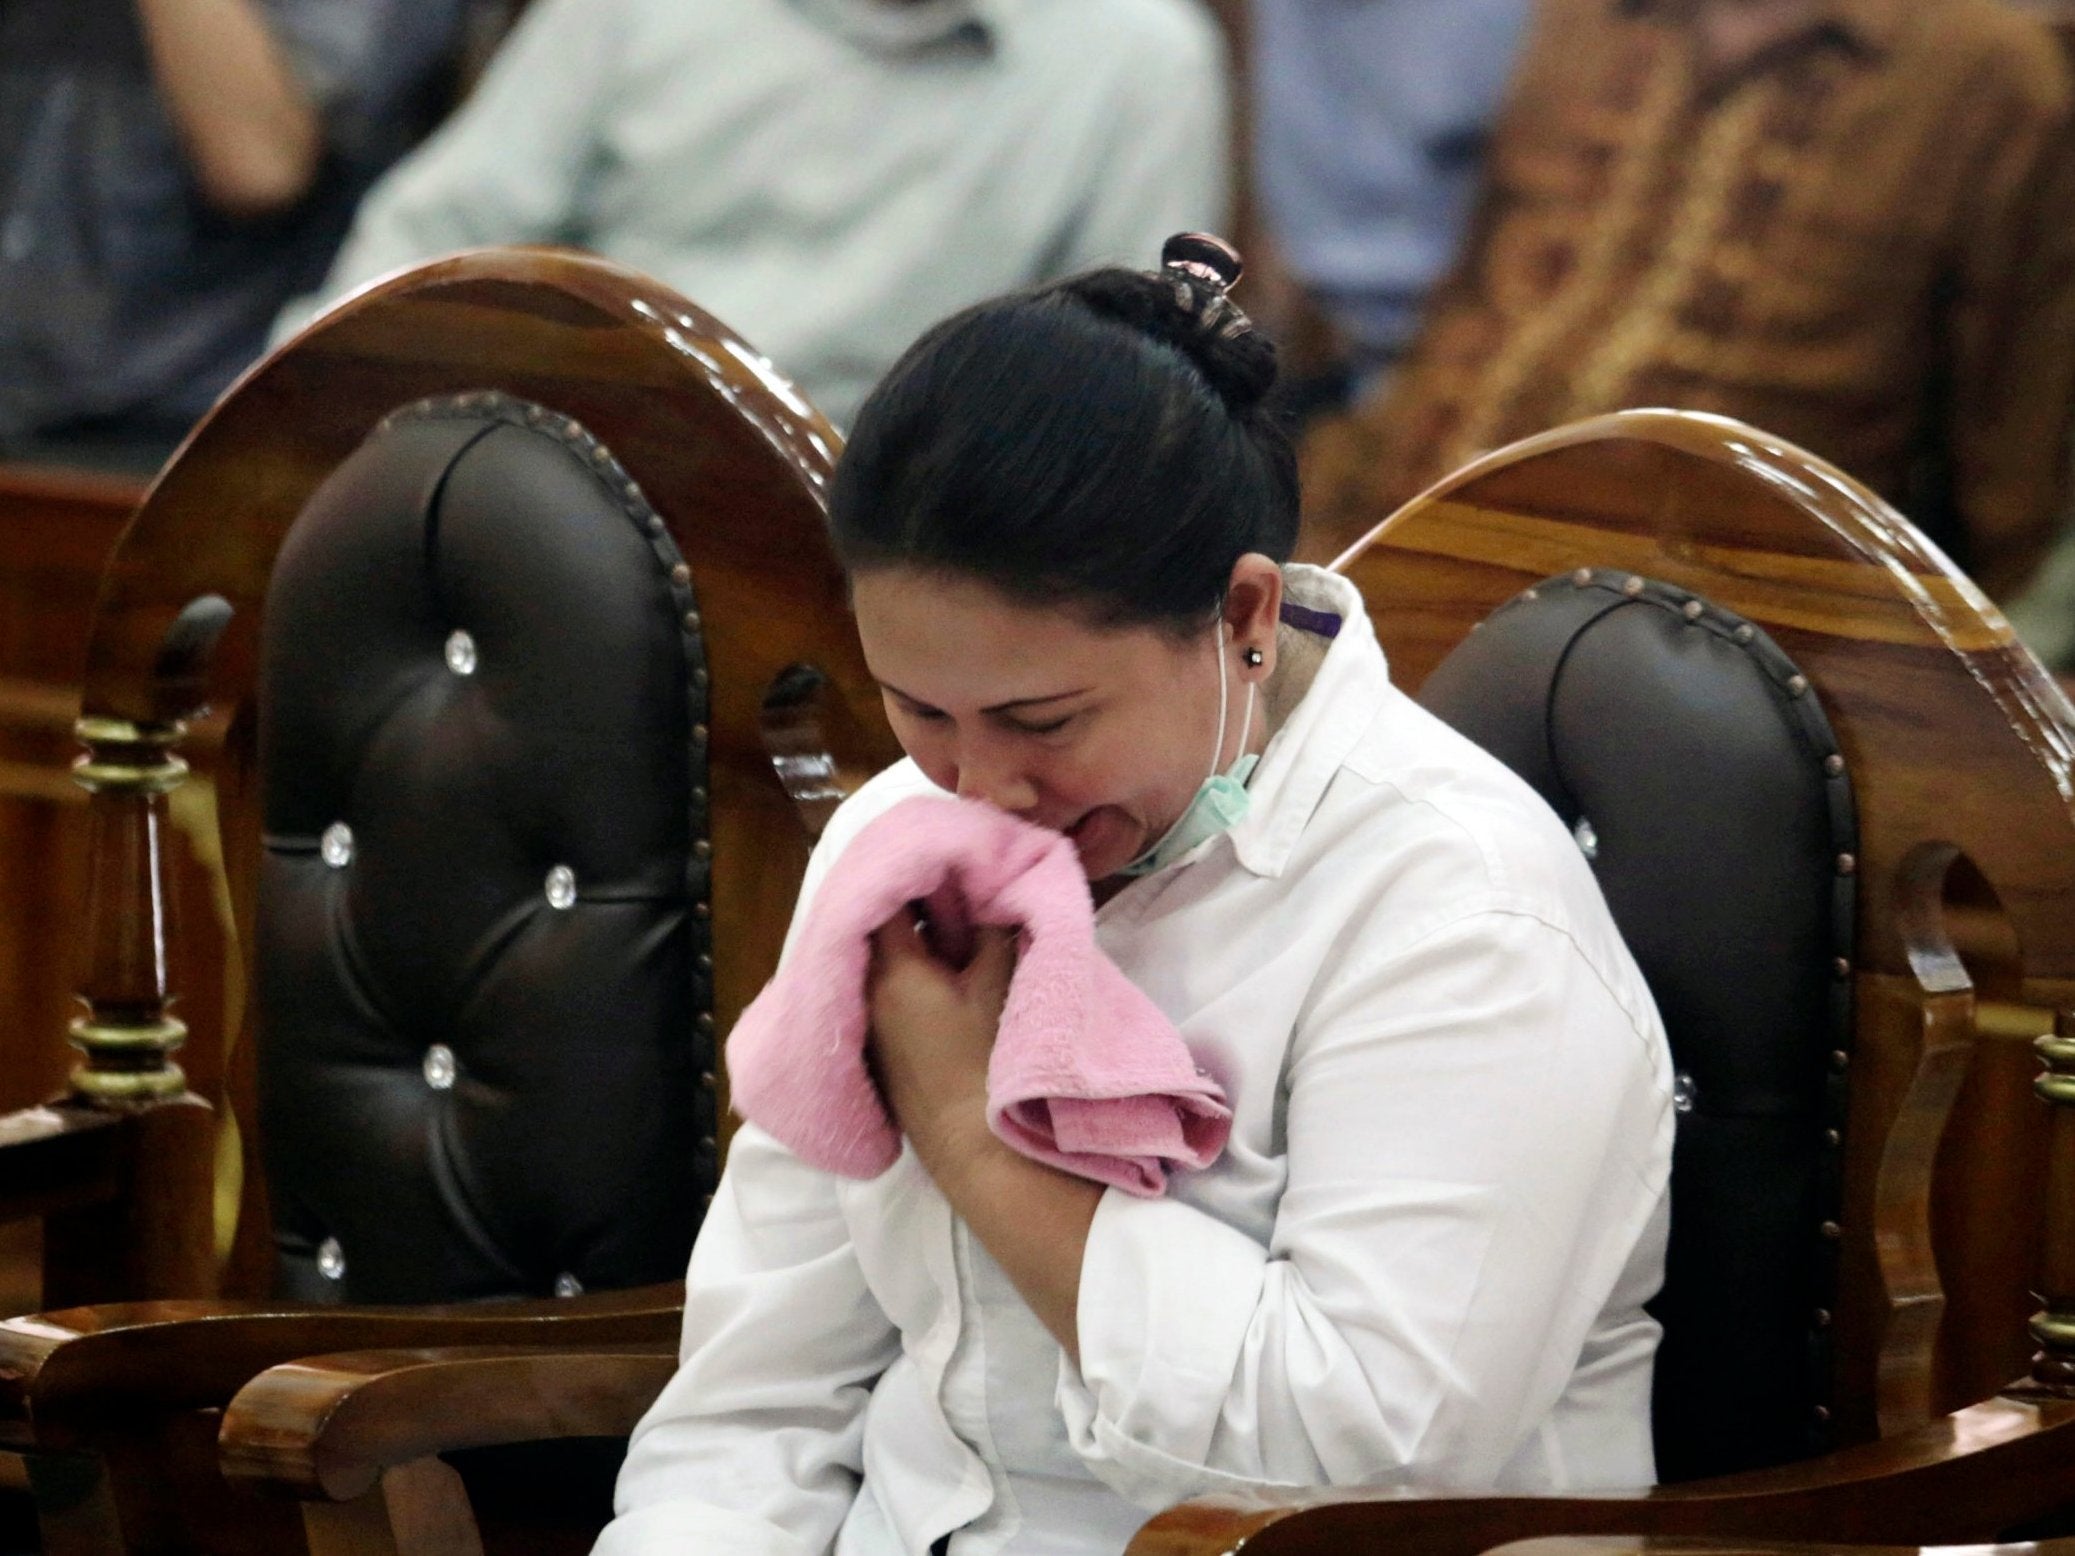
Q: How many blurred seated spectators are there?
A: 4